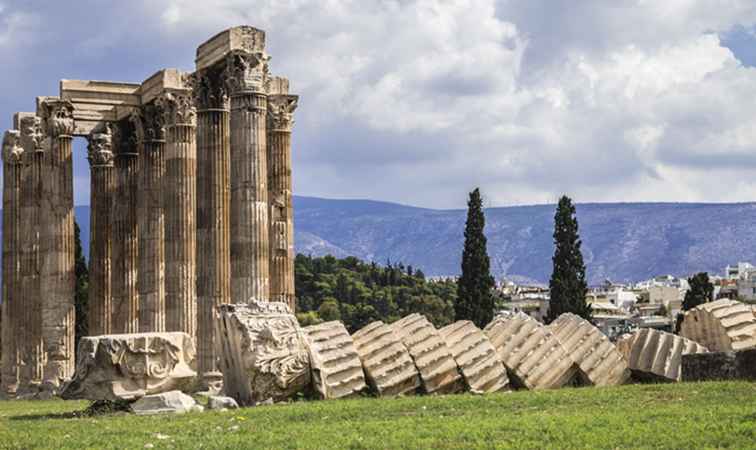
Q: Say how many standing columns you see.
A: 10